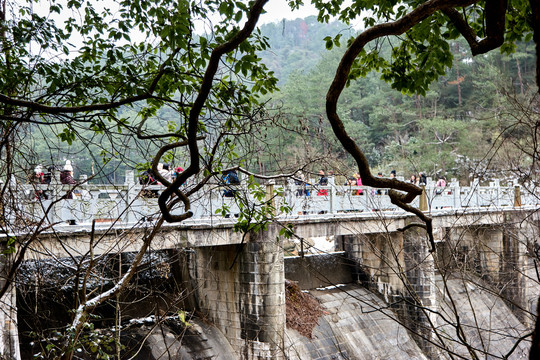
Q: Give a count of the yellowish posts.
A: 3